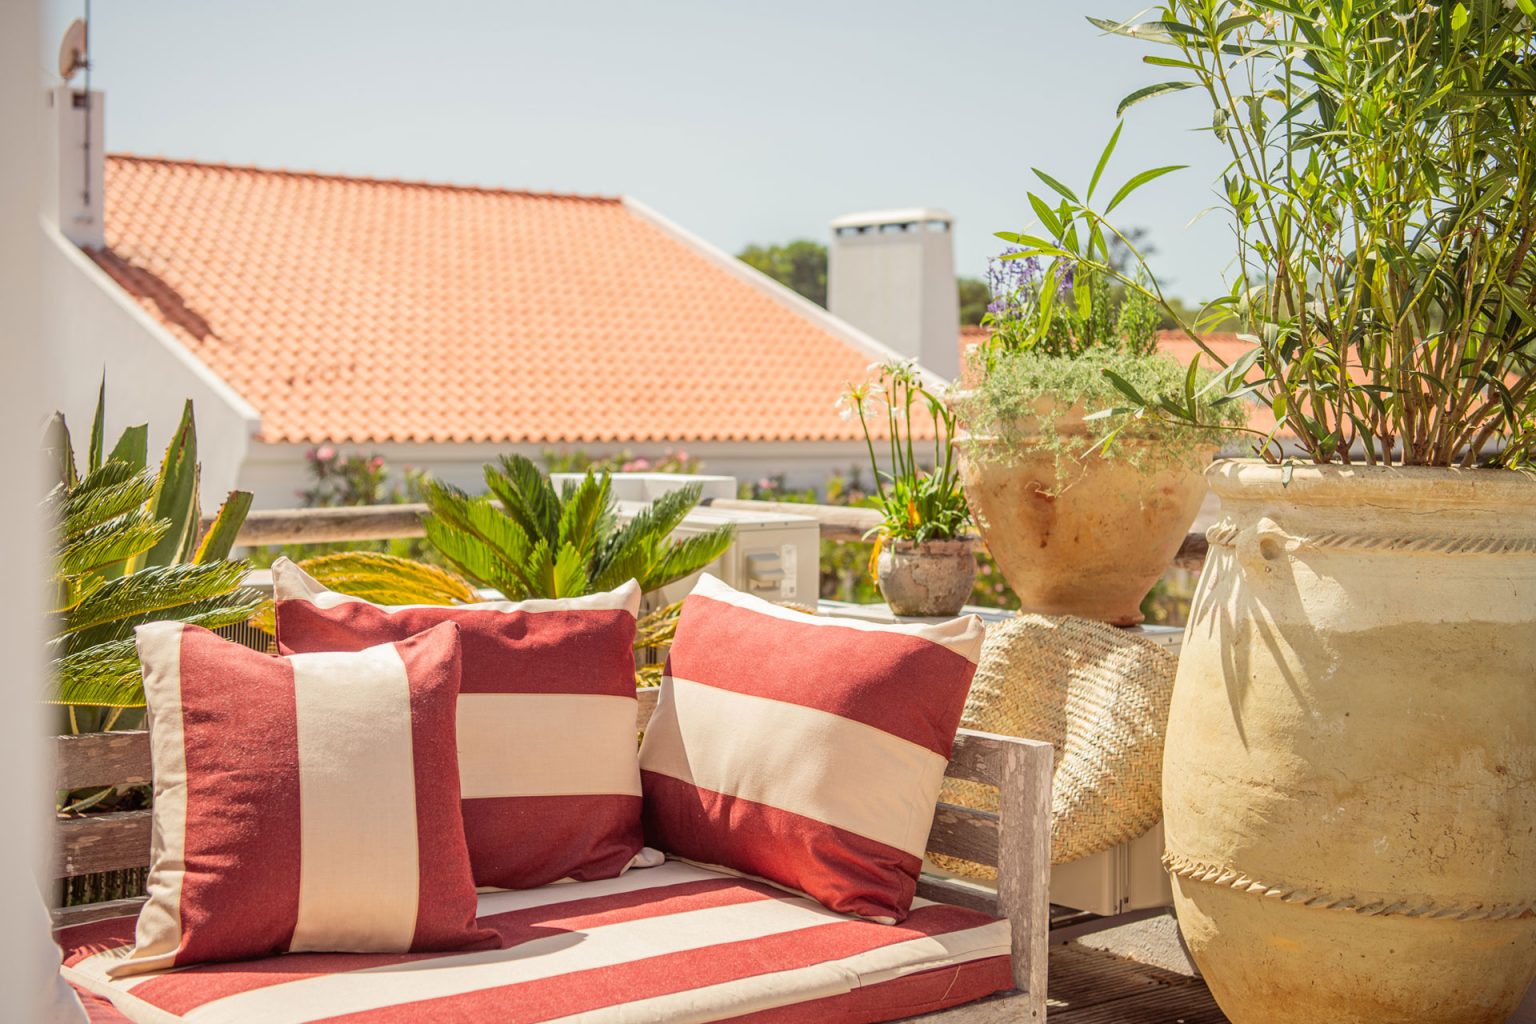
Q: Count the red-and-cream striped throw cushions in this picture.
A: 3